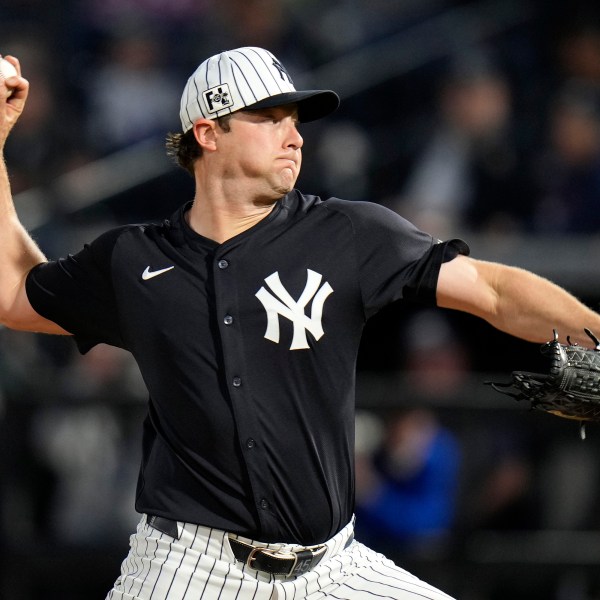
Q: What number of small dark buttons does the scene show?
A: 5